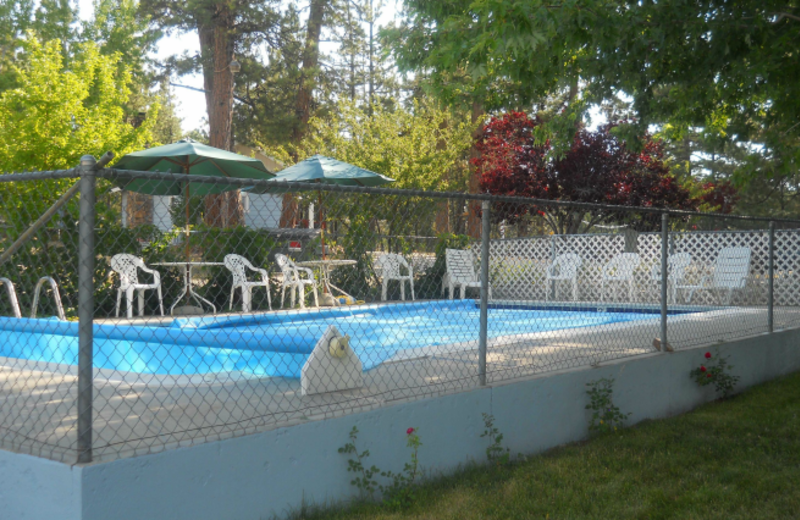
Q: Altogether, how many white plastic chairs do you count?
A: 9